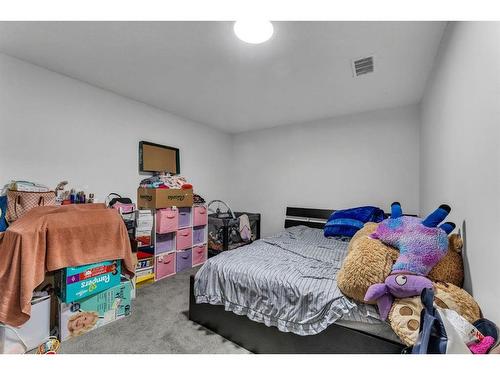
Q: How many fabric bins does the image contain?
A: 9